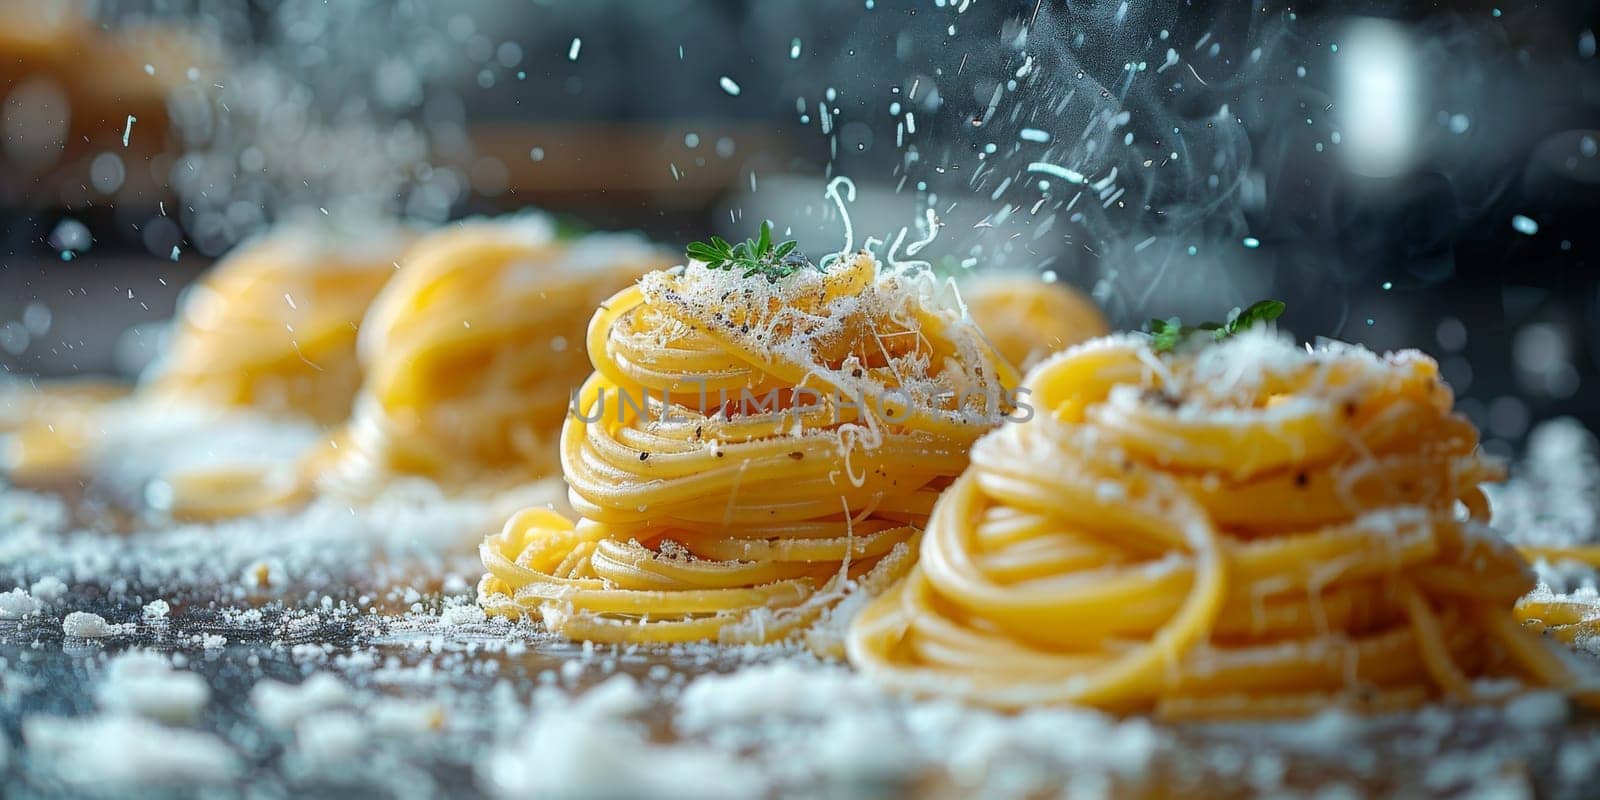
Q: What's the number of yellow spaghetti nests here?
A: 5